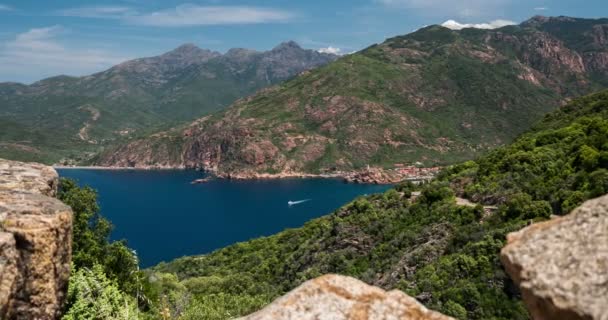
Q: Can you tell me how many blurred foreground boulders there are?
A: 3